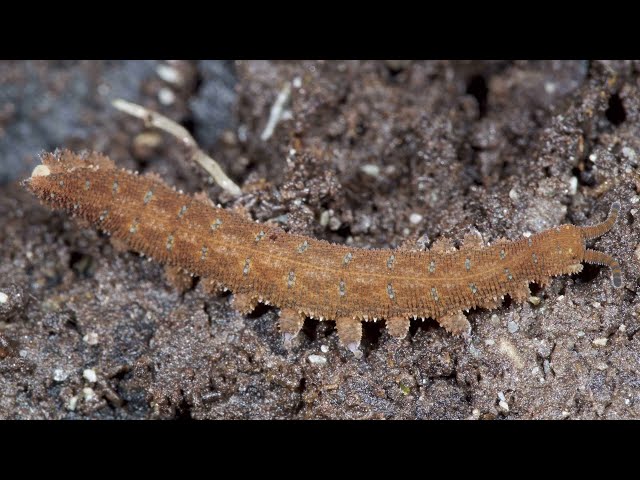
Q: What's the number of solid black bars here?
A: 2